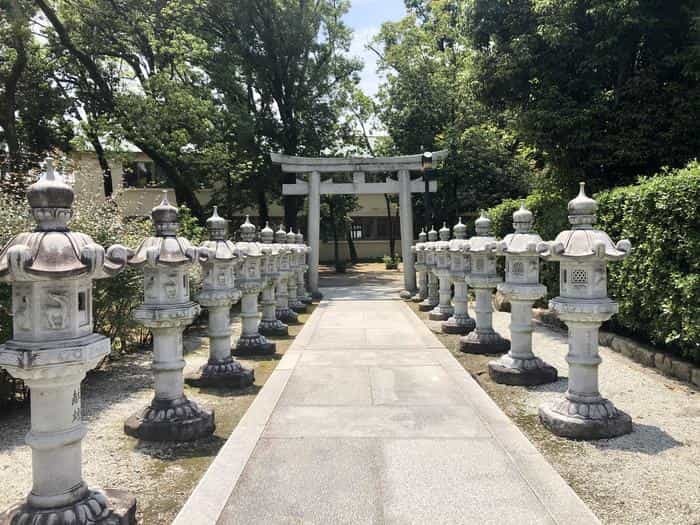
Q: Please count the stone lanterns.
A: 15